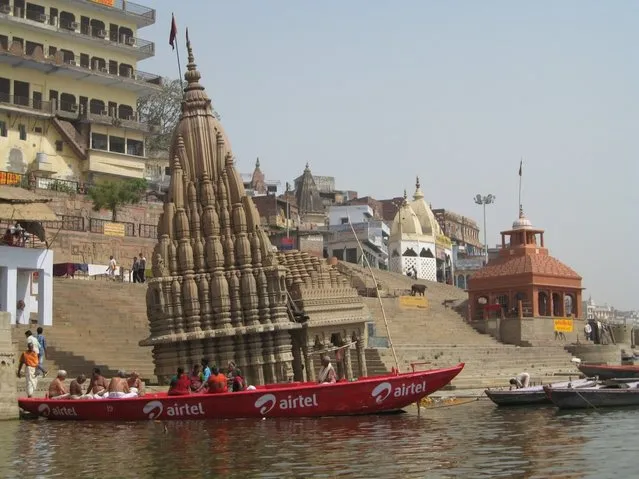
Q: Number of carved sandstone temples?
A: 1